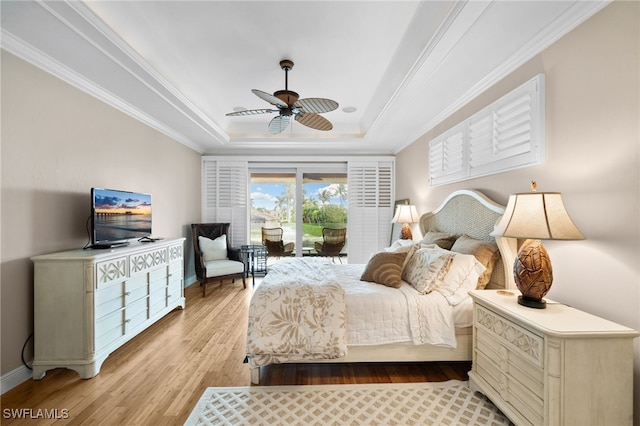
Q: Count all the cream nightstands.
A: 1